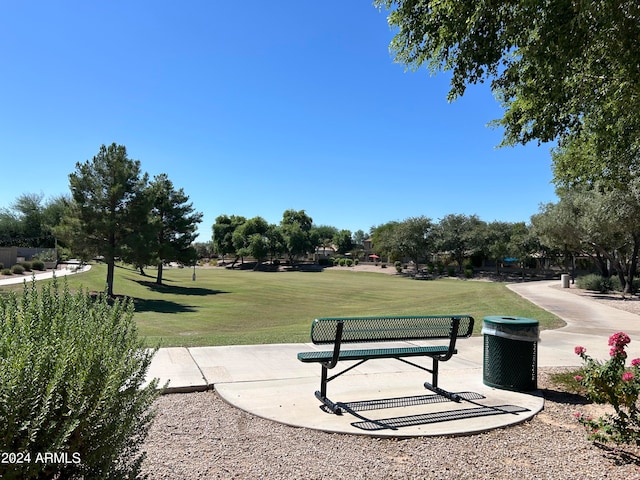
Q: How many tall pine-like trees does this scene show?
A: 2